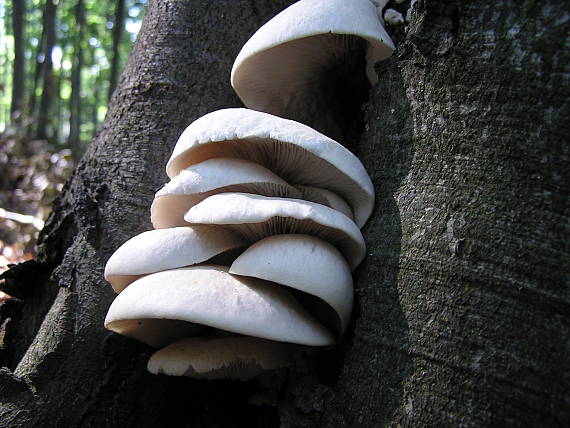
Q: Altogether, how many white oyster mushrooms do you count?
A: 8